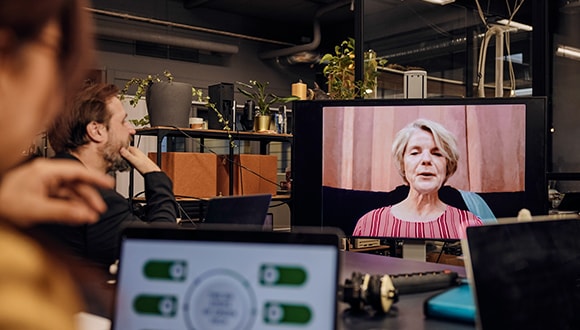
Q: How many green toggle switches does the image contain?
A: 4